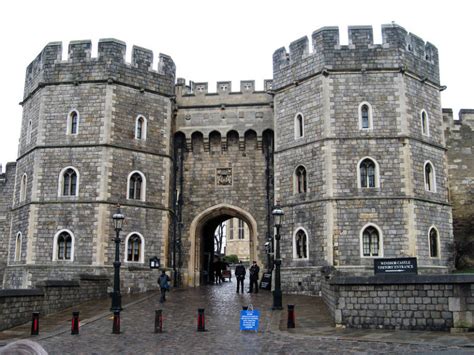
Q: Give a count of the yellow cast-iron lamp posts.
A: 0